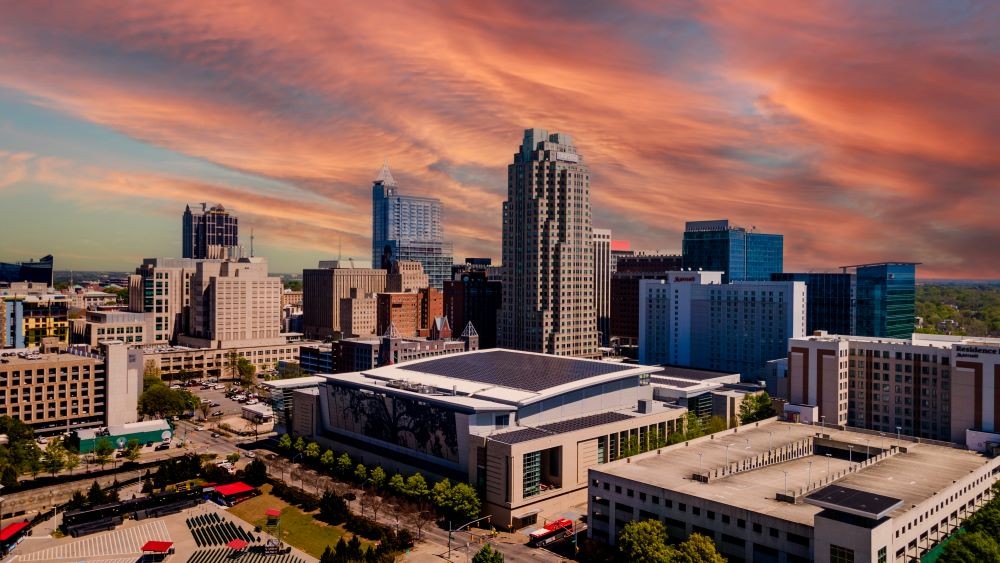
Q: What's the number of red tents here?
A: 5